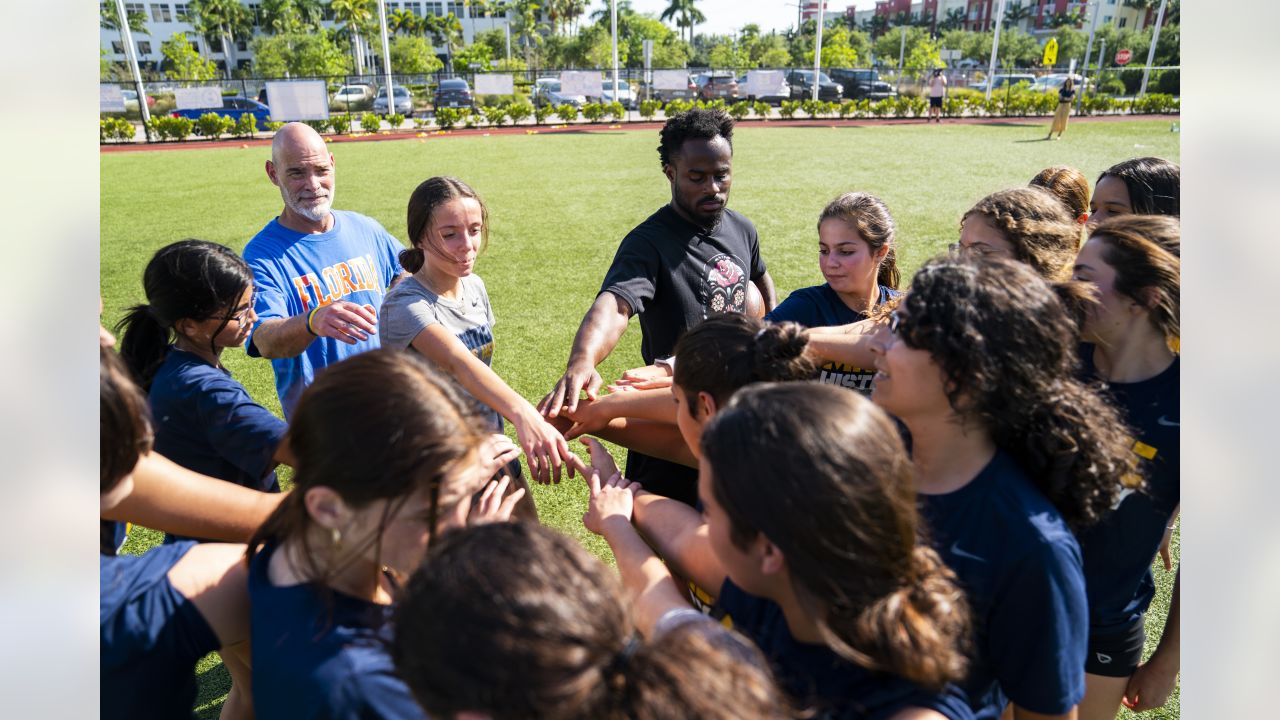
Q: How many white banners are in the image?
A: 7